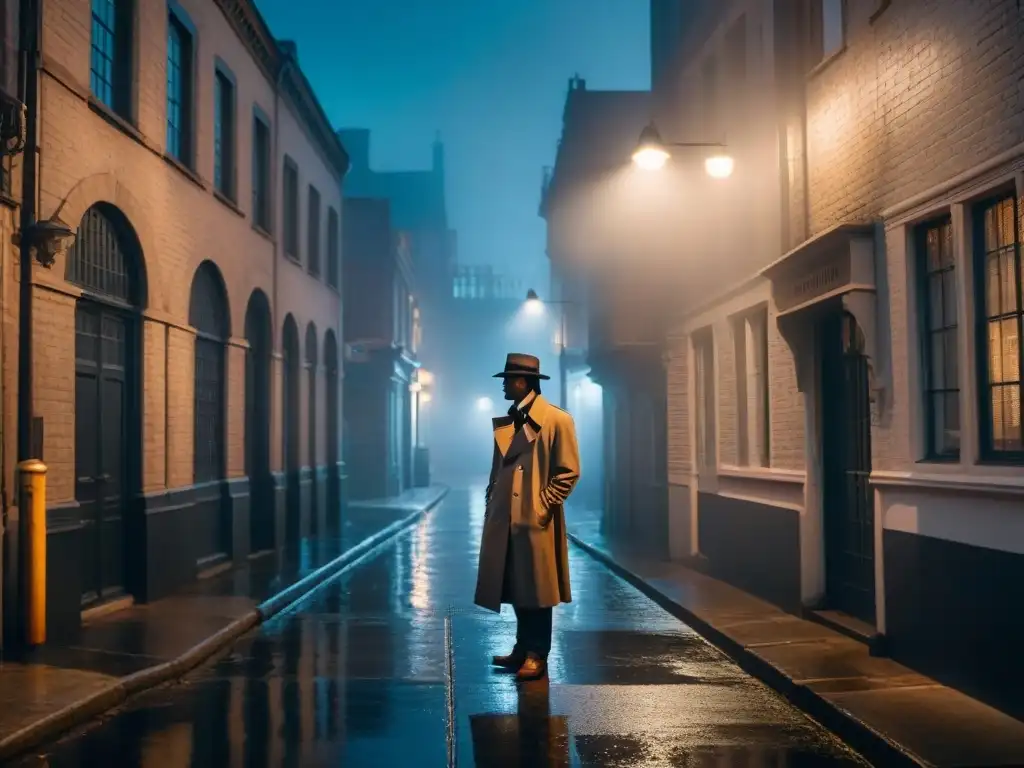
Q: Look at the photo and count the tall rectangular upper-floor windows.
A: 7